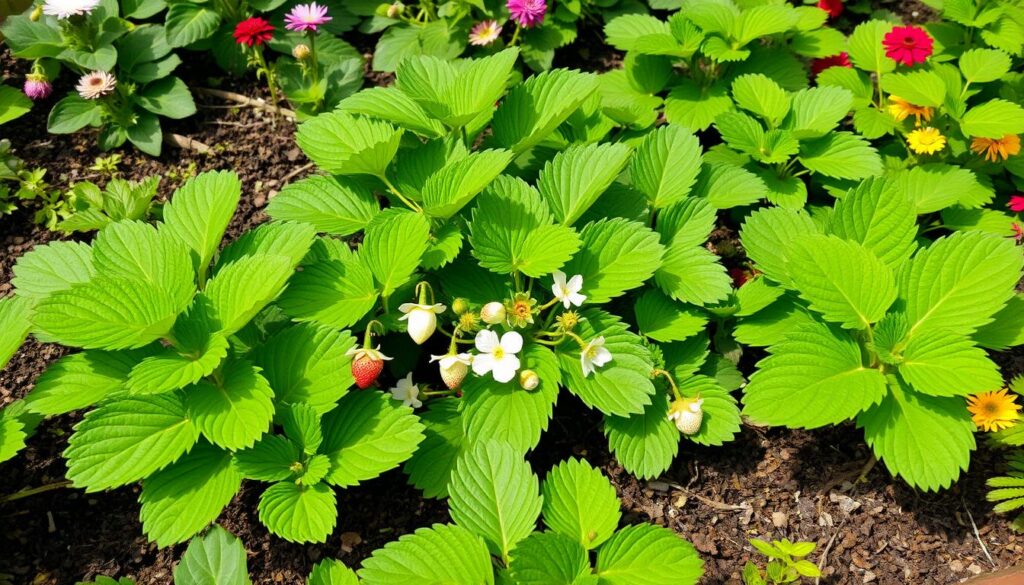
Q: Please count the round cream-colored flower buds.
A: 2